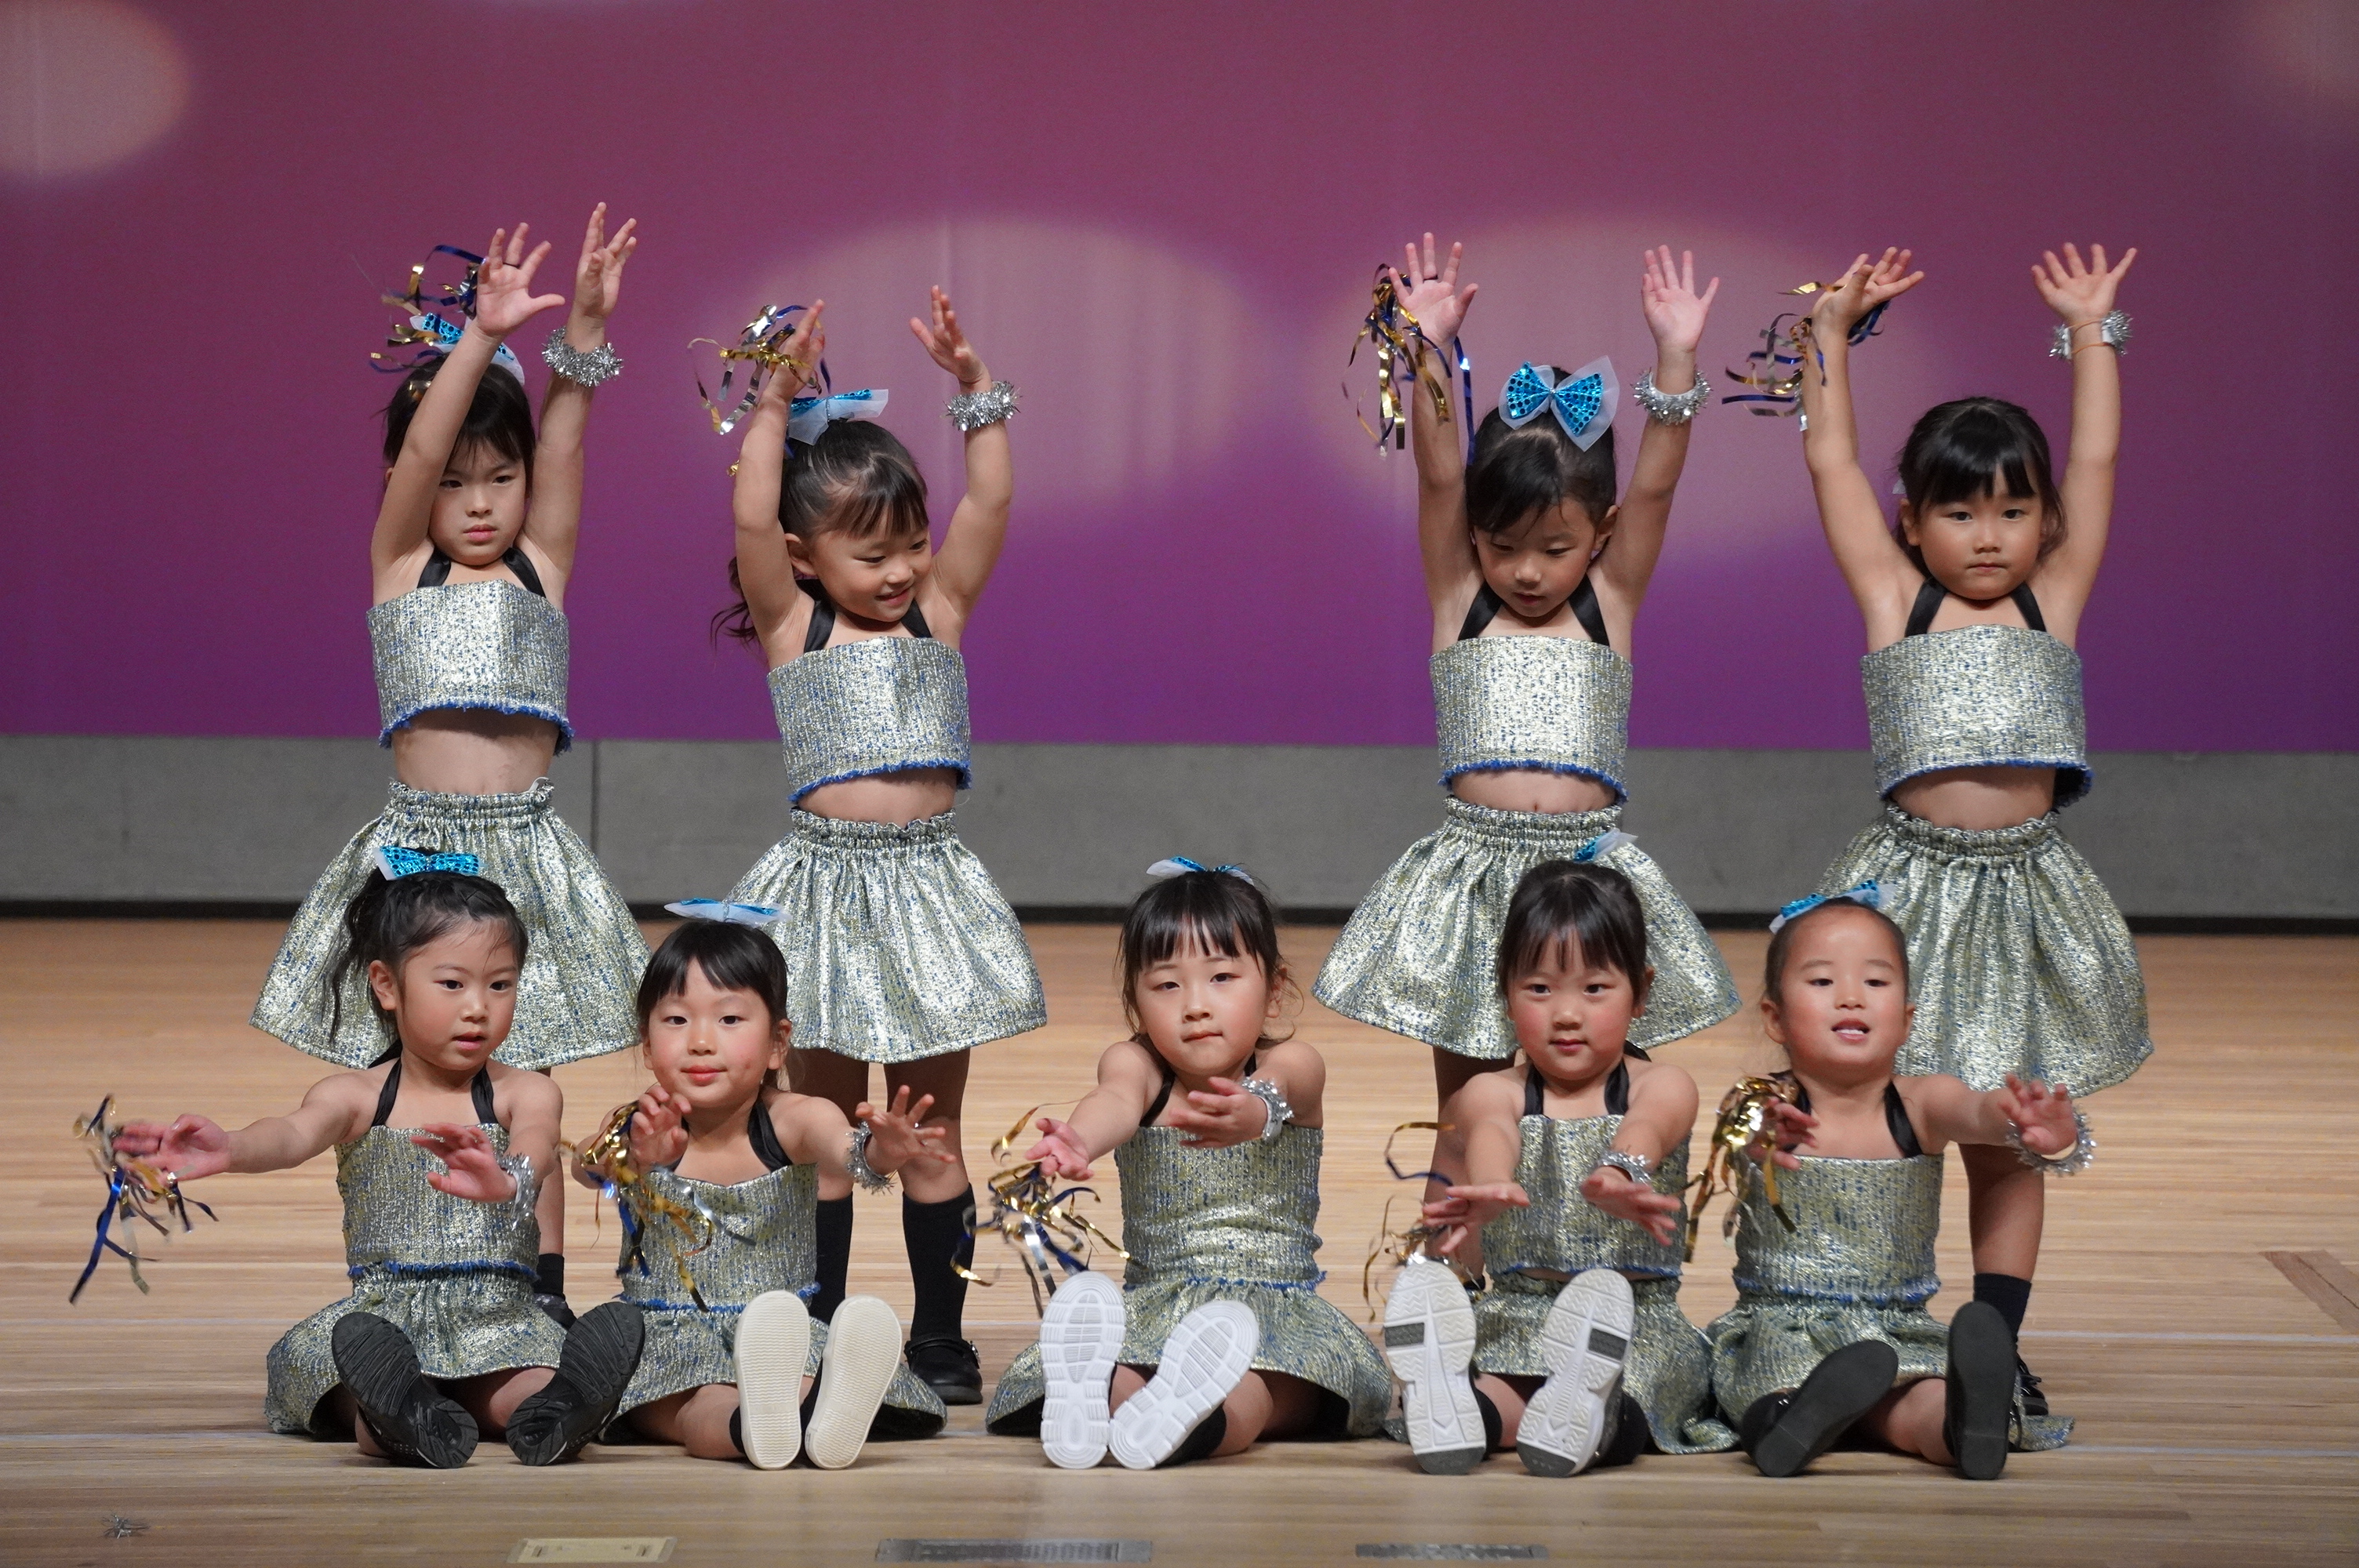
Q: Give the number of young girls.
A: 9